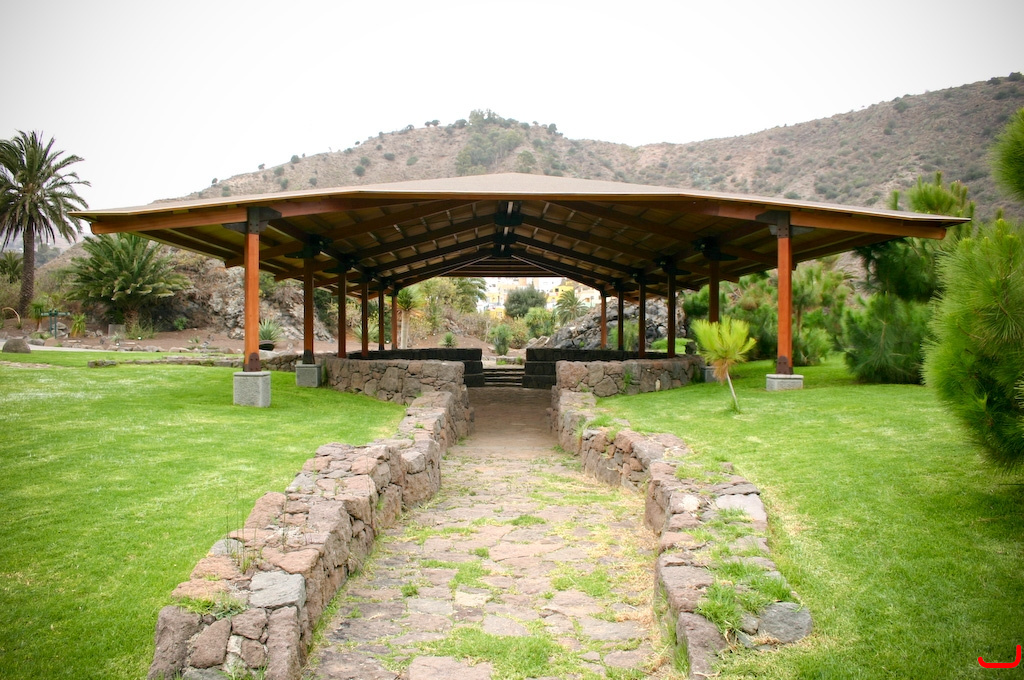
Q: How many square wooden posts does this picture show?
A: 12